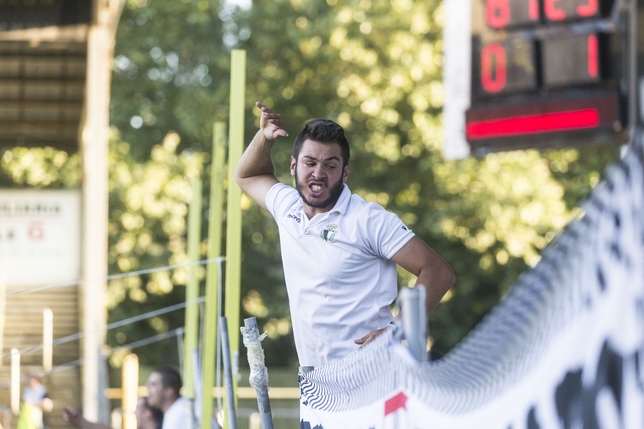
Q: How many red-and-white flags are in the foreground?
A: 1